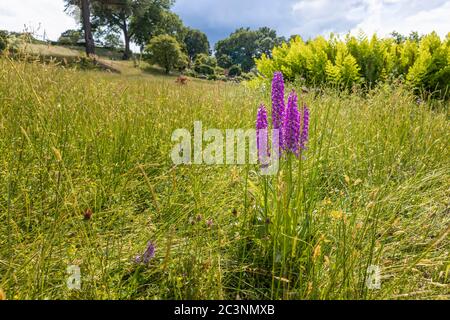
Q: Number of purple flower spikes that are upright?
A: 4